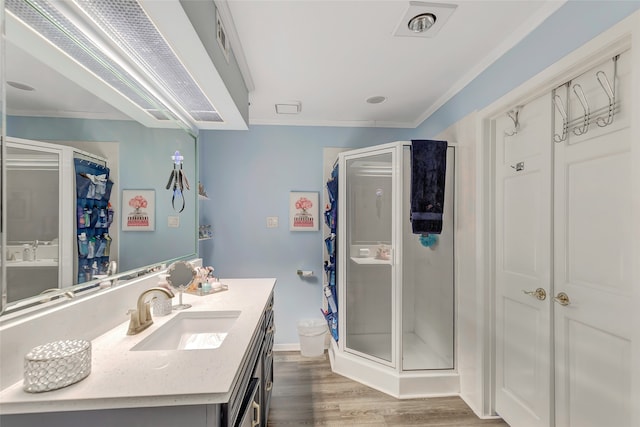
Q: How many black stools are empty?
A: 0